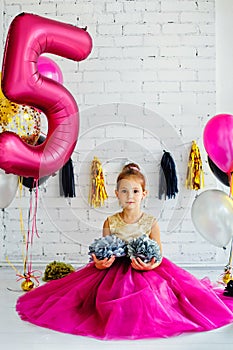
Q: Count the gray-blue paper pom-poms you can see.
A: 2